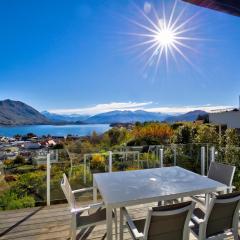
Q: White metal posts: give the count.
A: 5